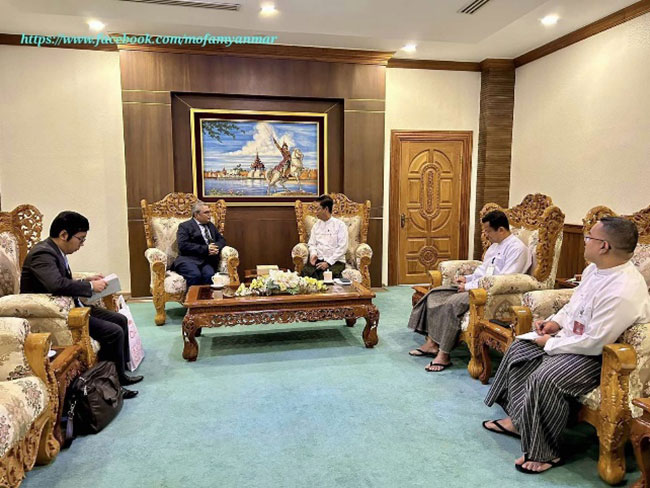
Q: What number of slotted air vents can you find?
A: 2